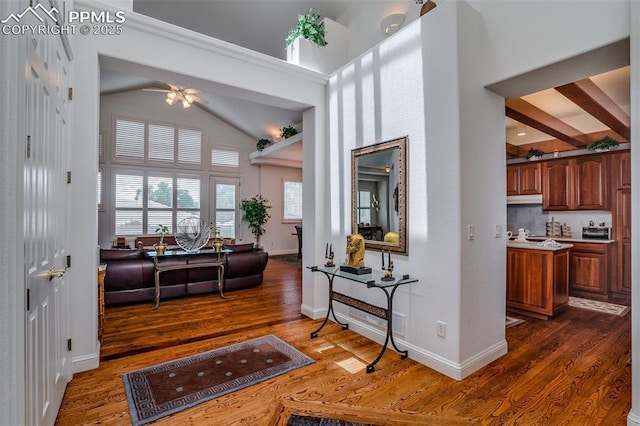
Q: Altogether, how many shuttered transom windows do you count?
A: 4